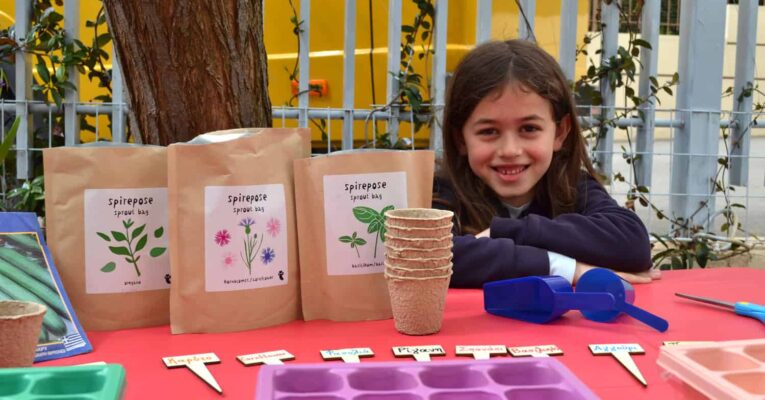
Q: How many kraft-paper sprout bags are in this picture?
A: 3